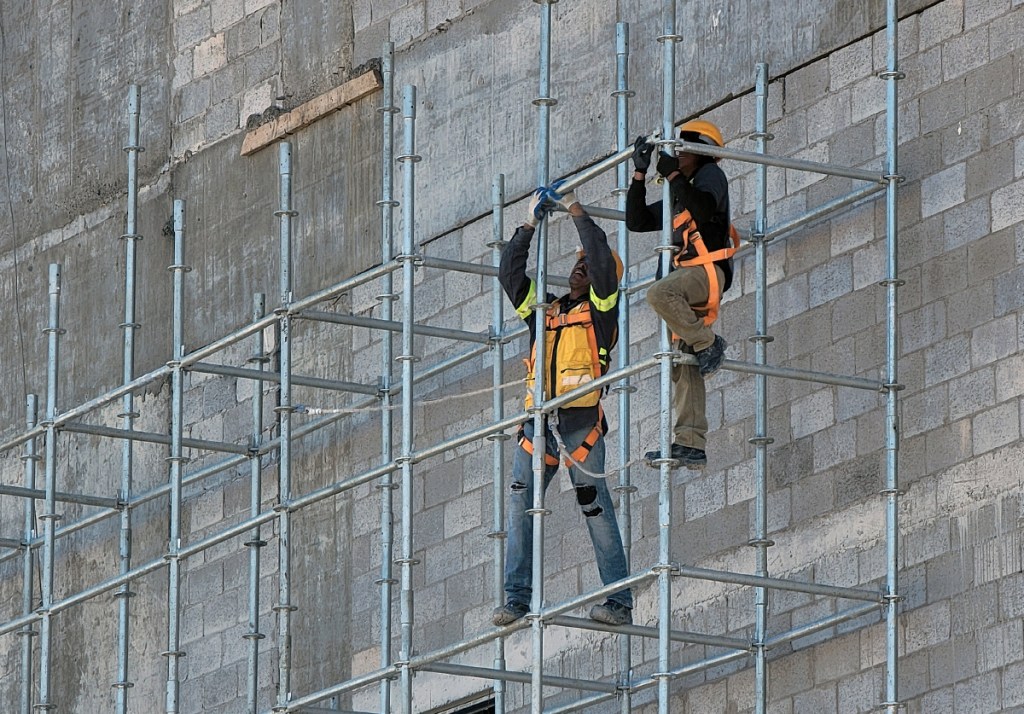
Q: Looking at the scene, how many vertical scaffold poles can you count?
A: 14